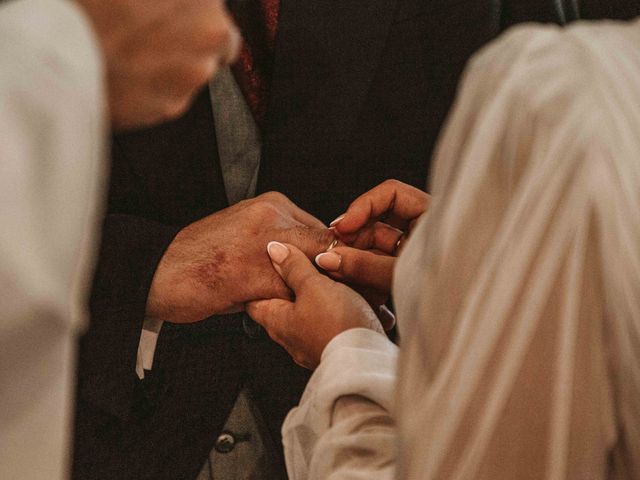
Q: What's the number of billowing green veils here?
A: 0